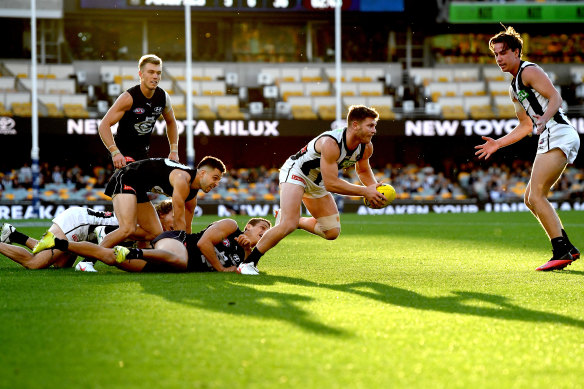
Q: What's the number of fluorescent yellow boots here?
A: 2